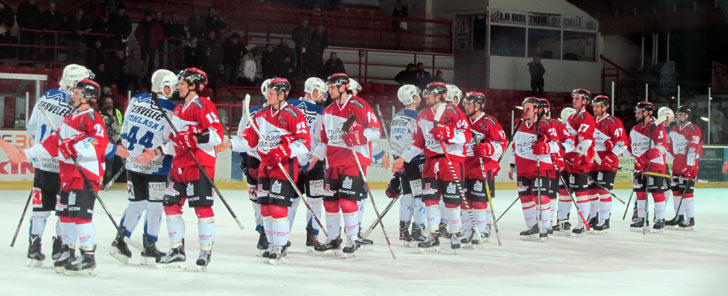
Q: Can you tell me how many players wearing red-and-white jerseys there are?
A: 12